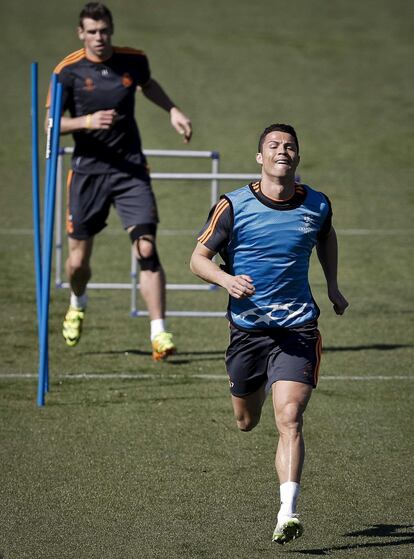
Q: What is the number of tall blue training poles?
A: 3